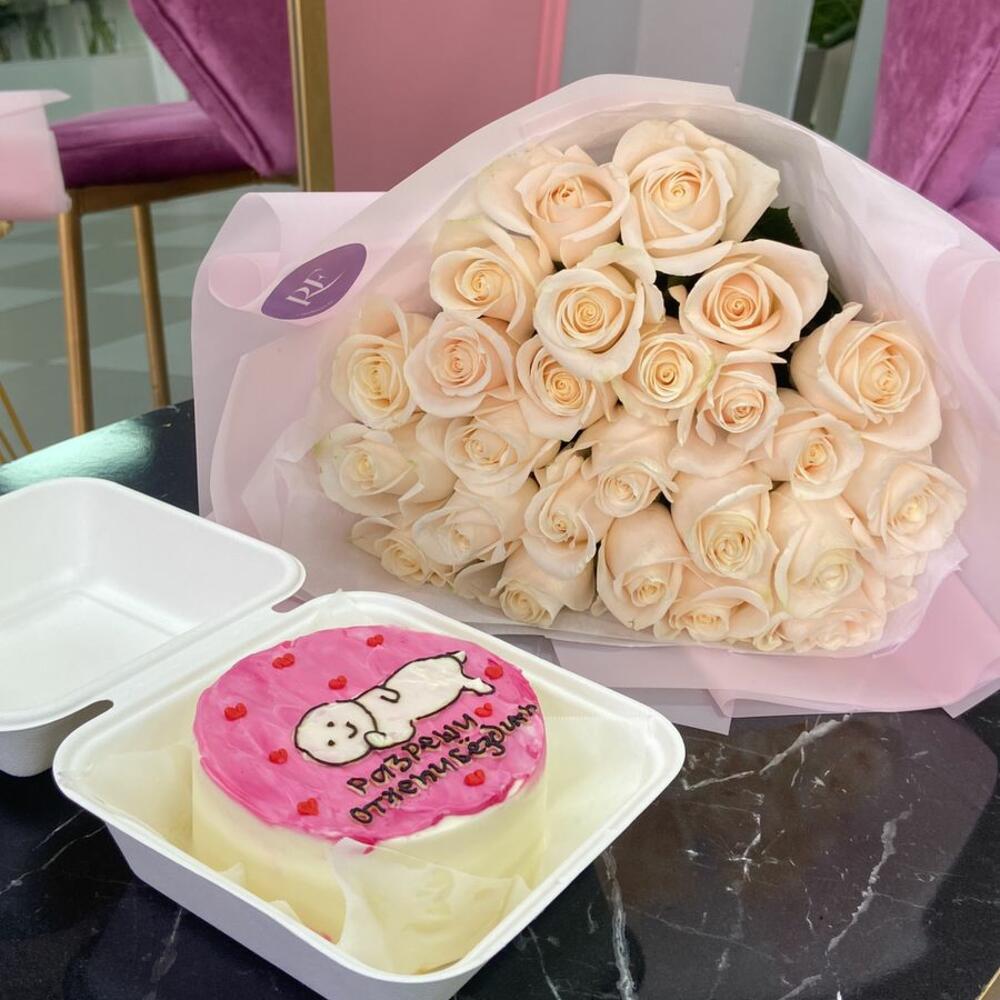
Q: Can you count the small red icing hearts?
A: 9